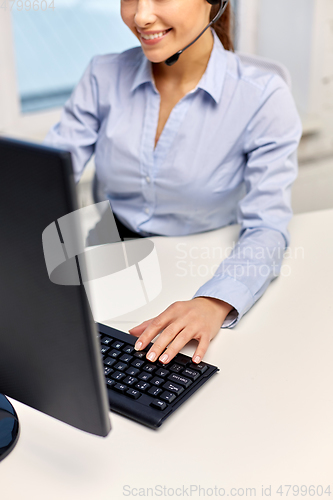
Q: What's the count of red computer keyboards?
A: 0